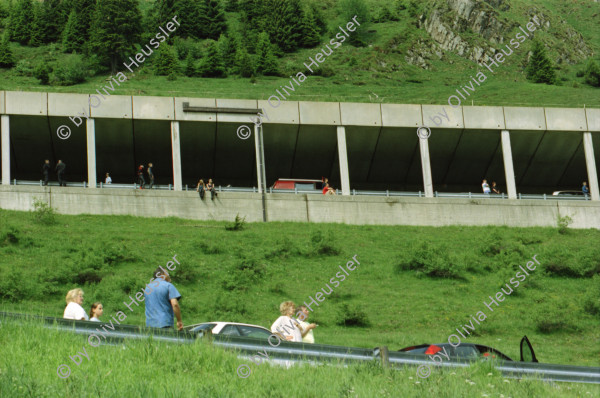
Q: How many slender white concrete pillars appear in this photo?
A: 8